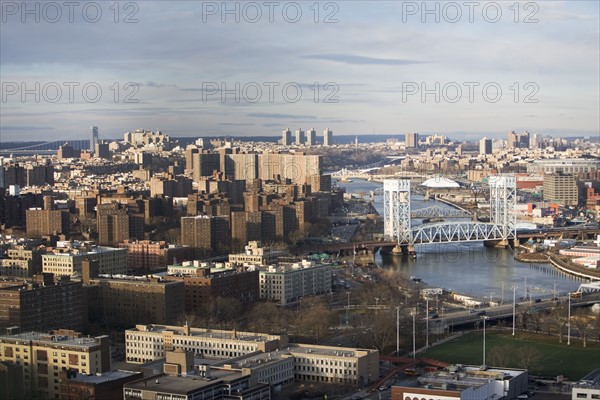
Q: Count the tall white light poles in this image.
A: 6